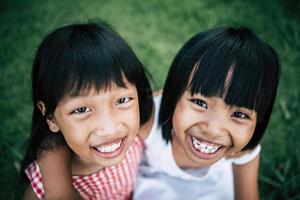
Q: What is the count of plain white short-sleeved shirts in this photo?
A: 1